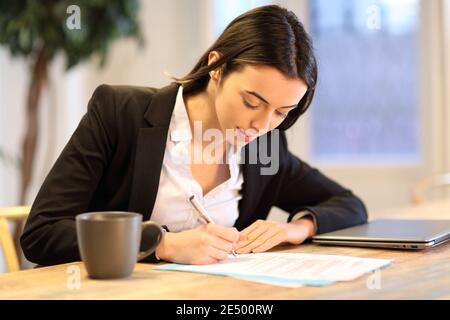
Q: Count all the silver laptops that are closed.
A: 1